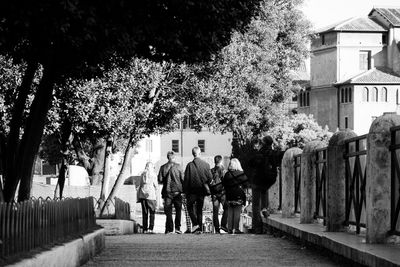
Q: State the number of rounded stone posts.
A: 4